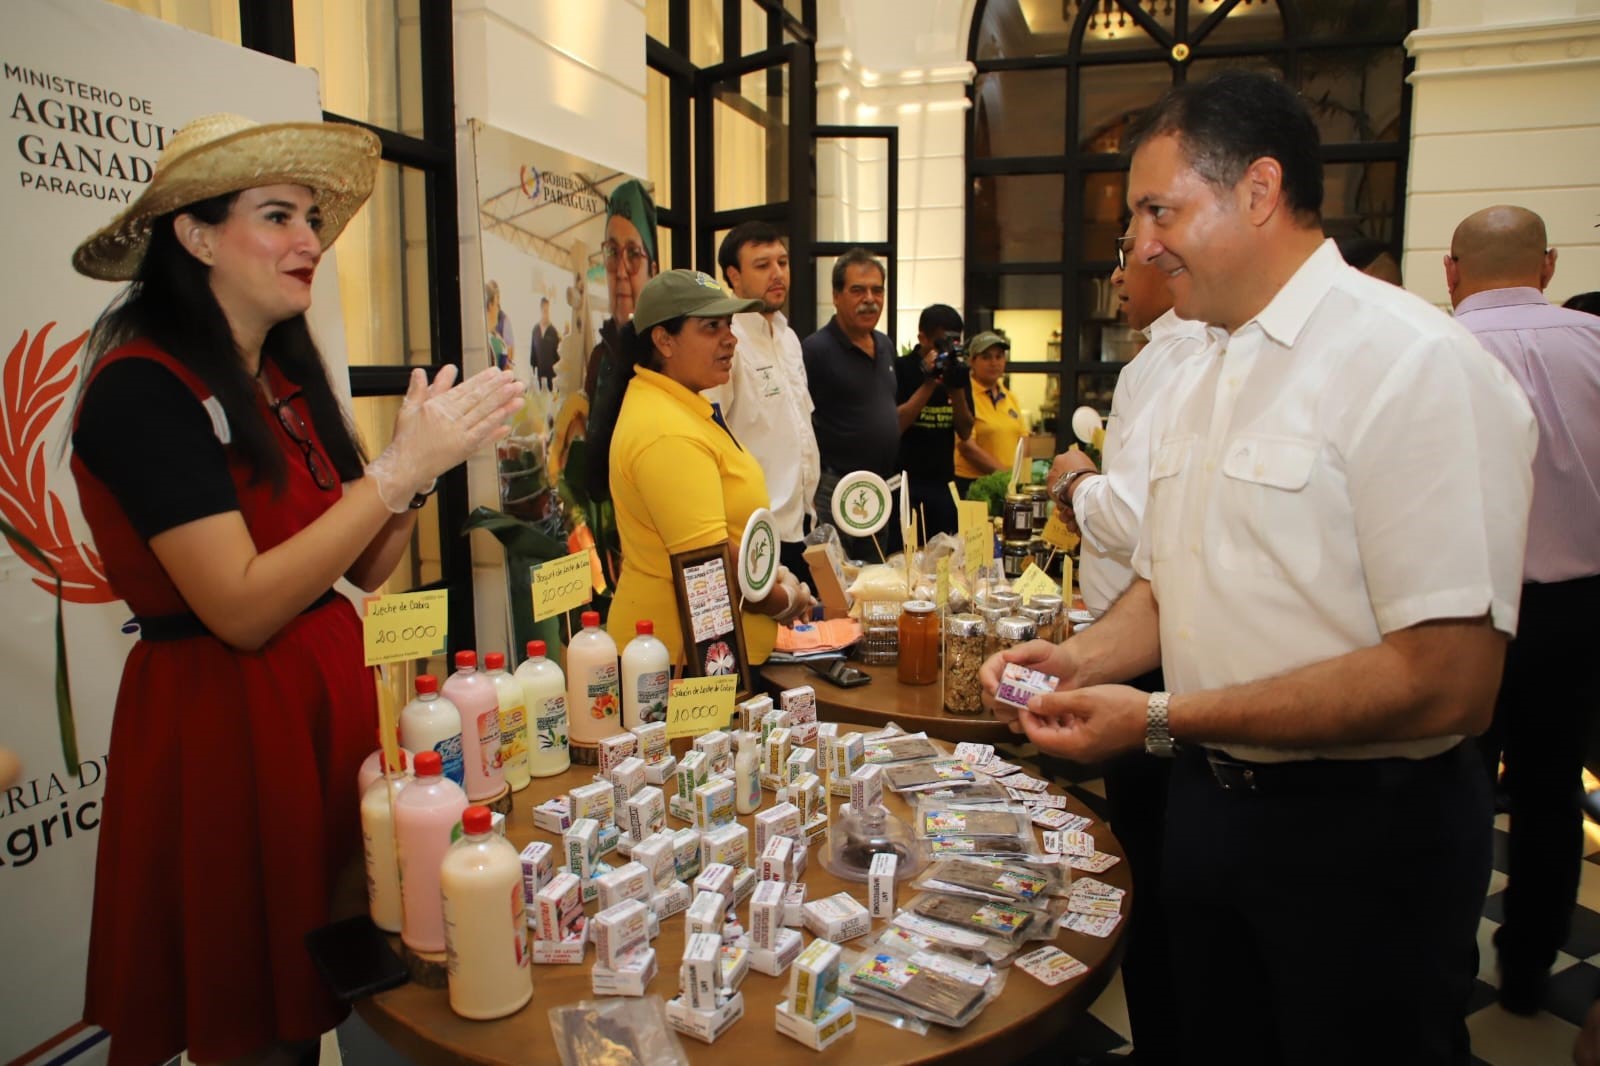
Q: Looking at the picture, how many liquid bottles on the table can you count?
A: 11